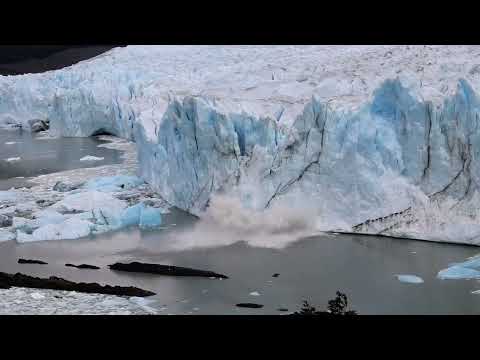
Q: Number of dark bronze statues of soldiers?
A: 0